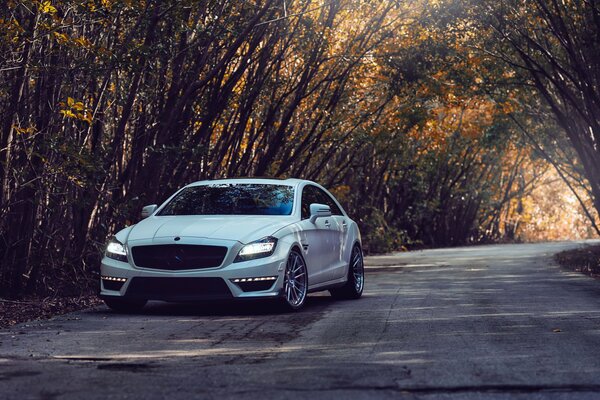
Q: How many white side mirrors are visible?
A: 2